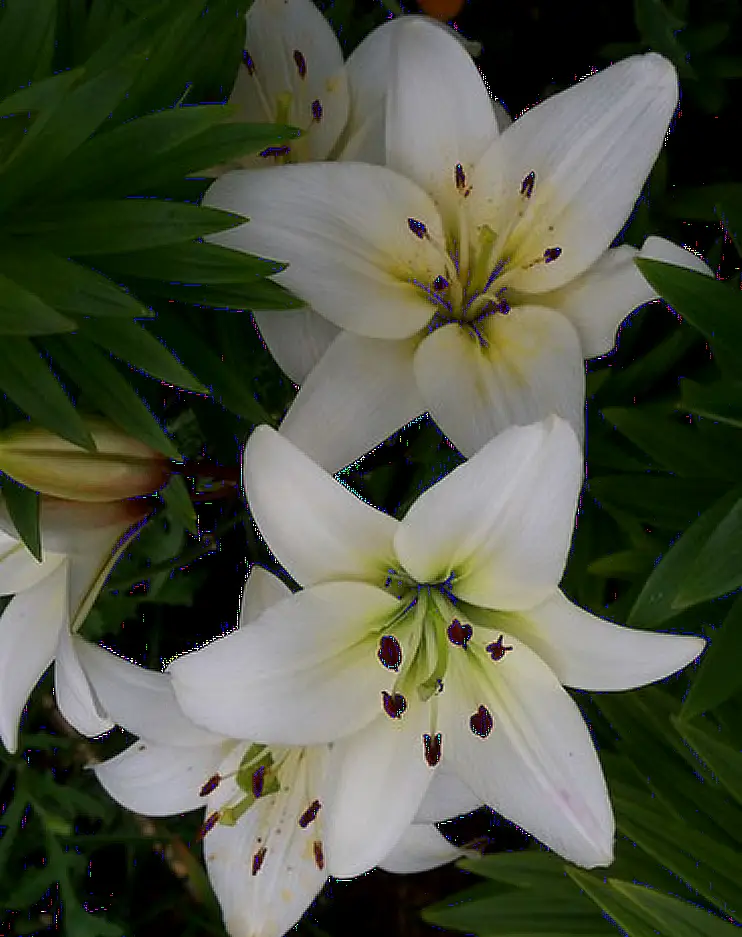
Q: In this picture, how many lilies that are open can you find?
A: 5